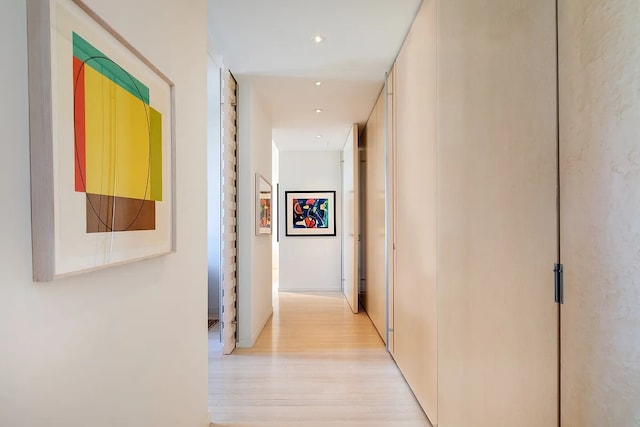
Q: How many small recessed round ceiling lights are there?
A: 4